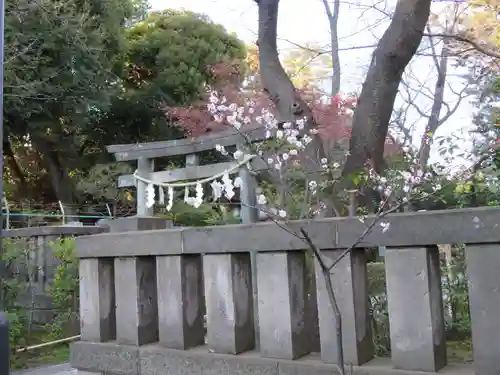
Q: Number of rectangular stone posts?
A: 8